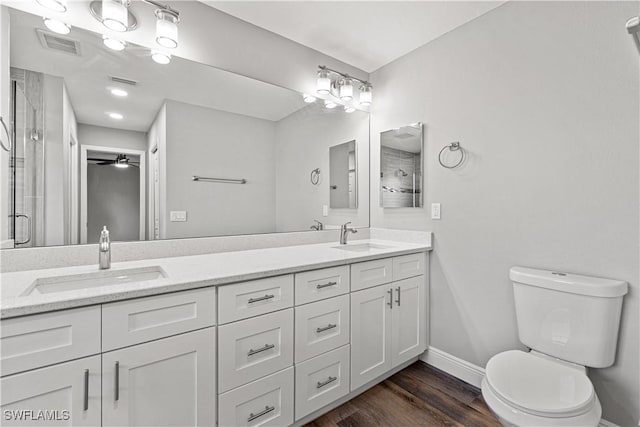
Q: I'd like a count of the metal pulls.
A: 10